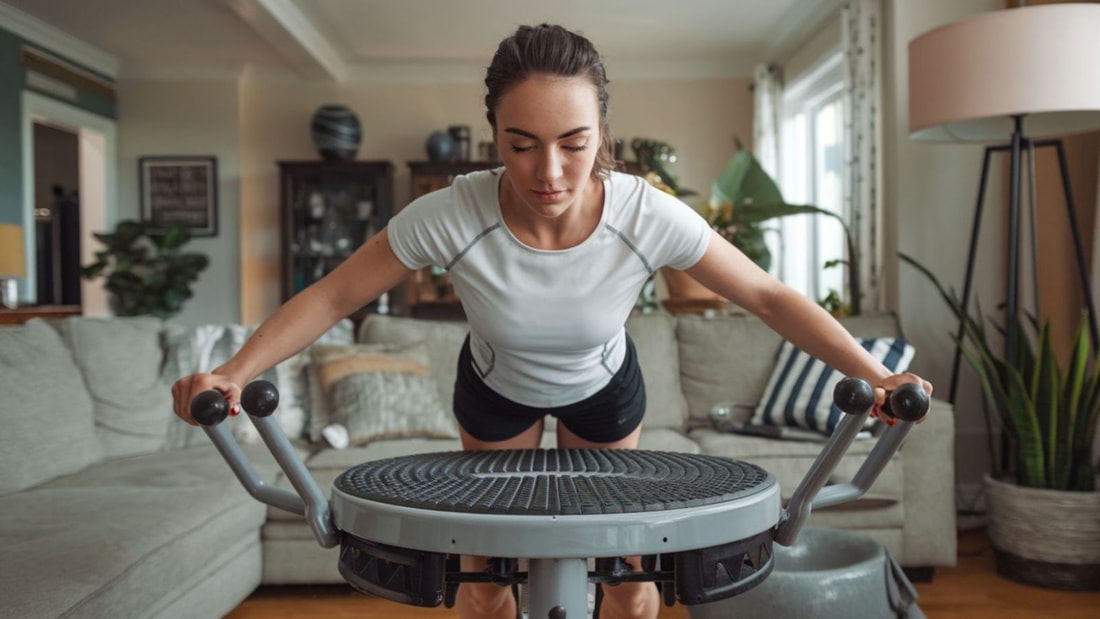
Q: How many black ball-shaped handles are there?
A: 4